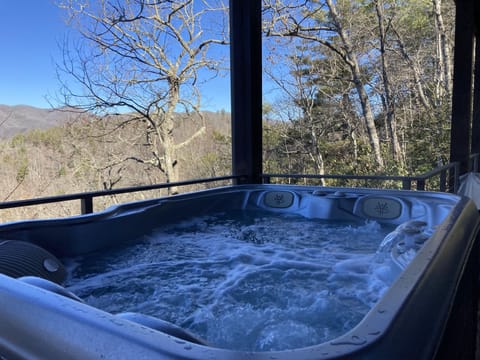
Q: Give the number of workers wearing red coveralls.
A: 0